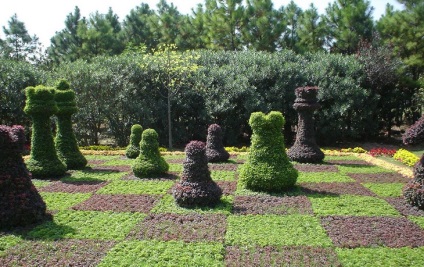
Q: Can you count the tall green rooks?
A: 2